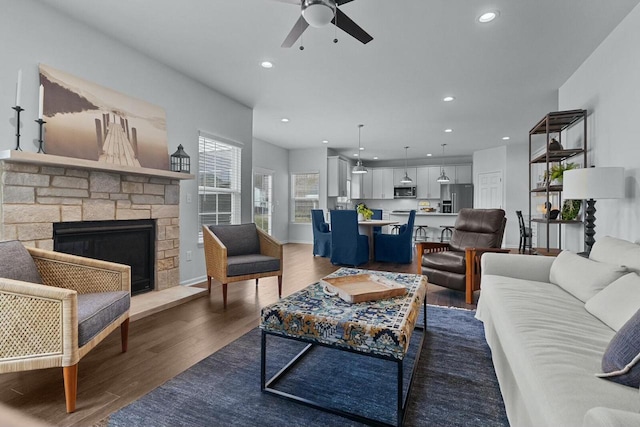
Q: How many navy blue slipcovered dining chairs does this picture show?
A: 4